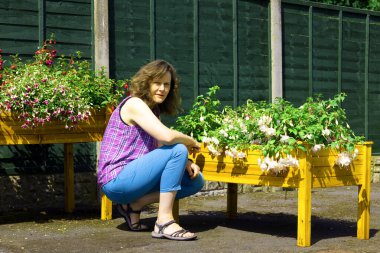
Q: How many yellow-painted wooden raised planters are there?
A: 2